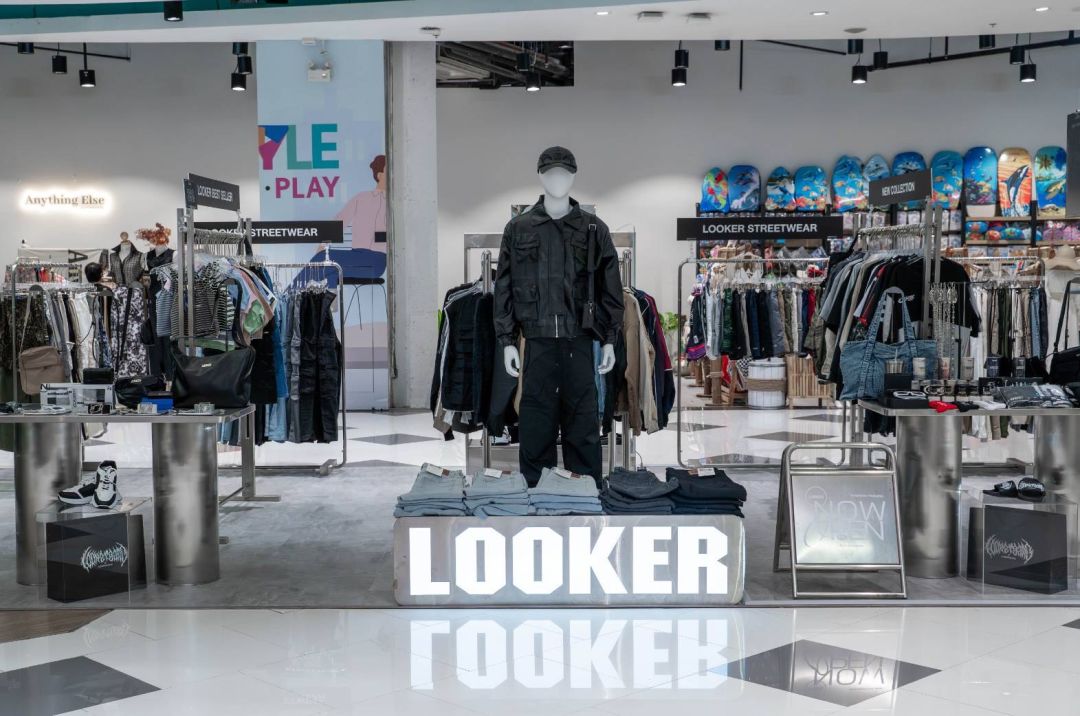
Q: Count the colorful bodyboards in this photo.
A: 11